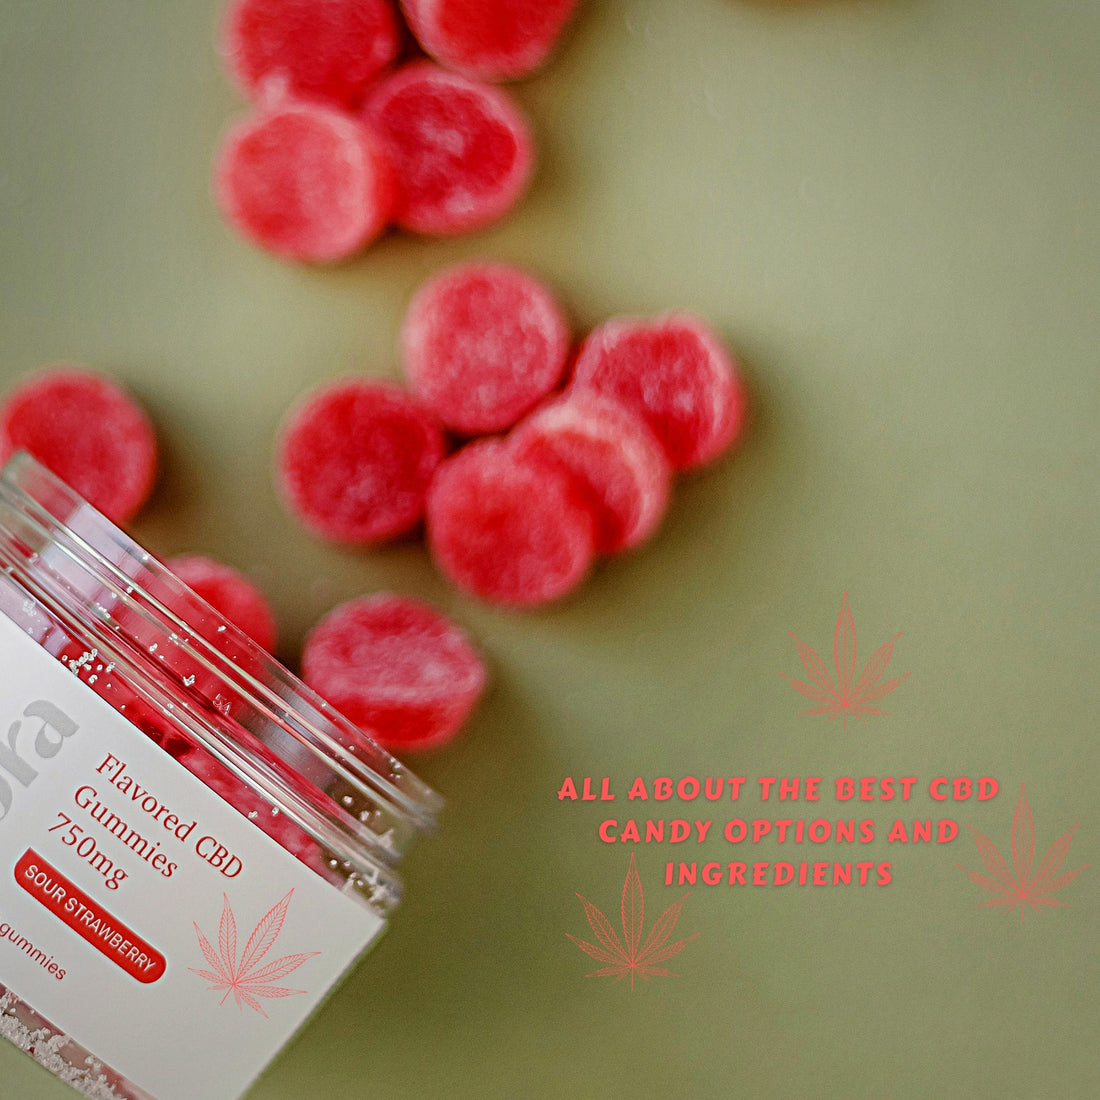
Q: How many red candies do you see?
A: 12